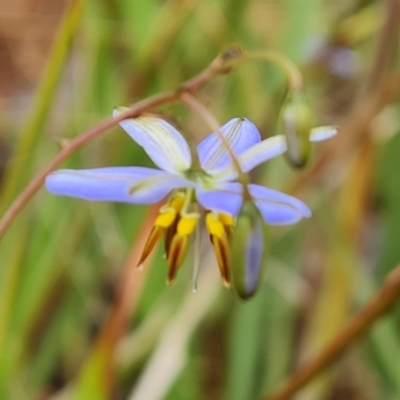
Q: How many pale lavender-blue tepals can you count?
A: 6